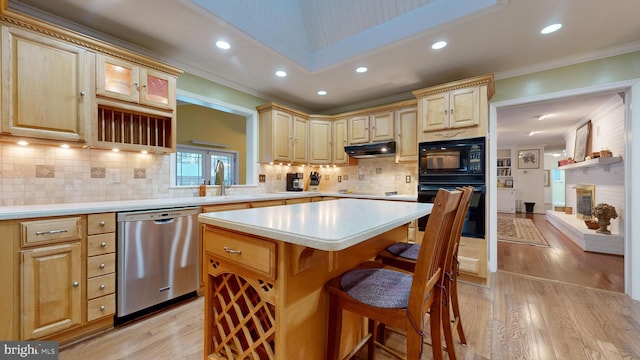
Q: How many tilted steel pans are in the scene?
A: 0